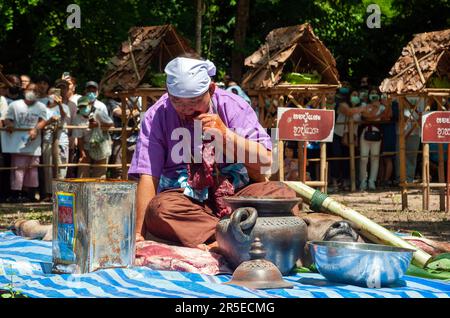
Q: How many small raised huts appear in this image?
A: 3